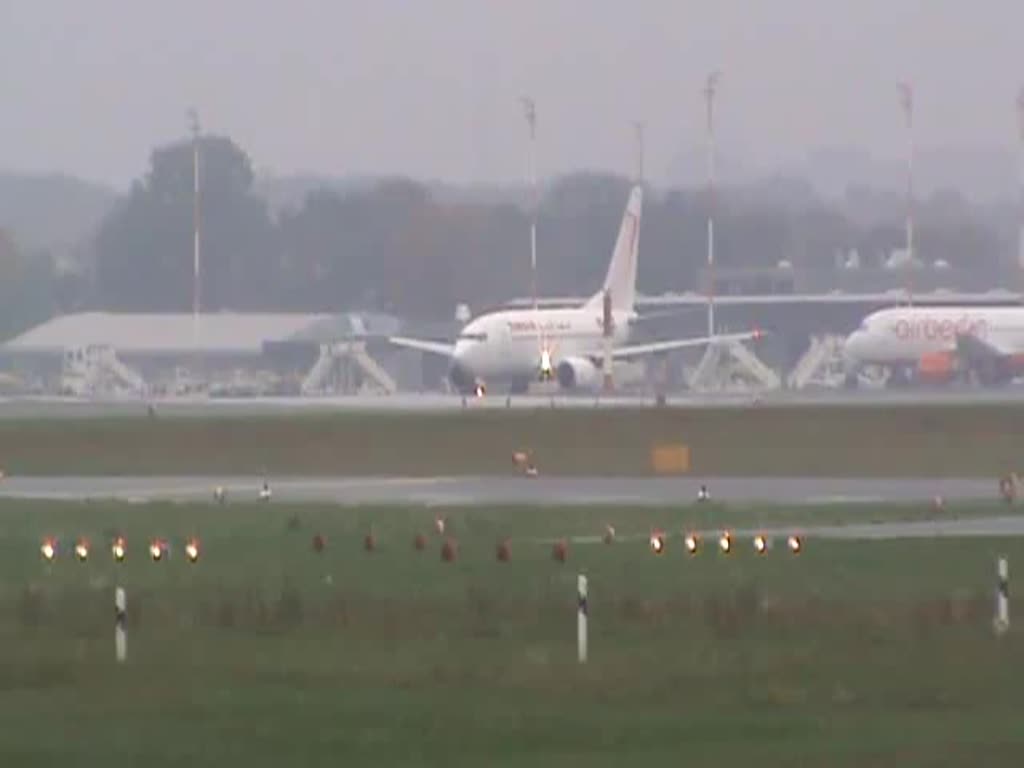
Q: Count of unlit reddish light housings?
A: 6